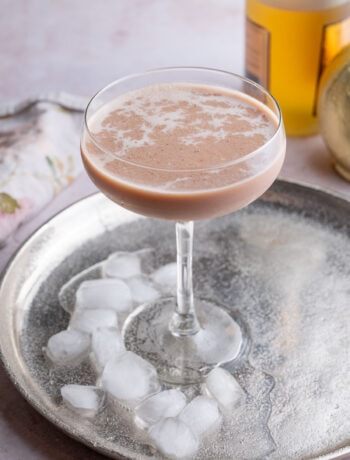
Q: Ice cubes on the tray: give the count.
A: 13